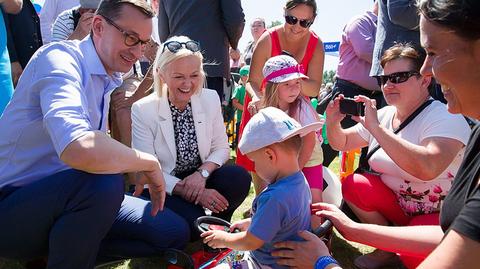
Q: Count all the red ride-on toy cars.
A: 1